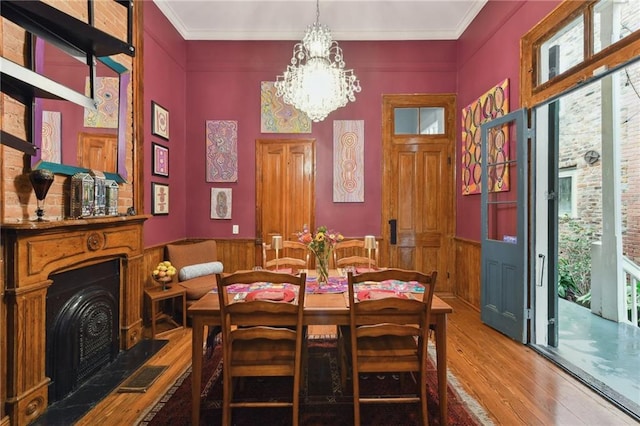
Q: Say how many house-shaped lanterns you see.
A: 3